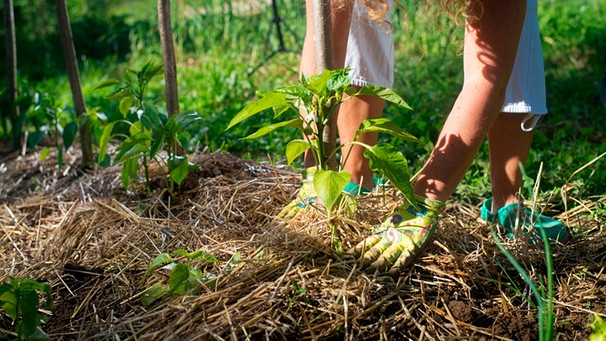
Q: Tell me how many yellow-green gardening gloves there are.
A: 2